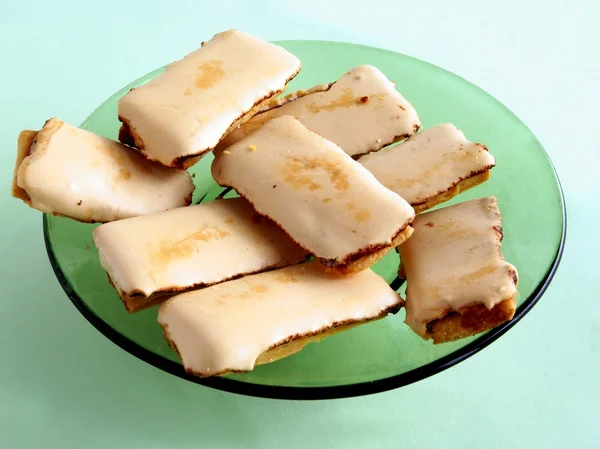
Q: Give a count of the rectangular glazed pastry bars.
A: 8